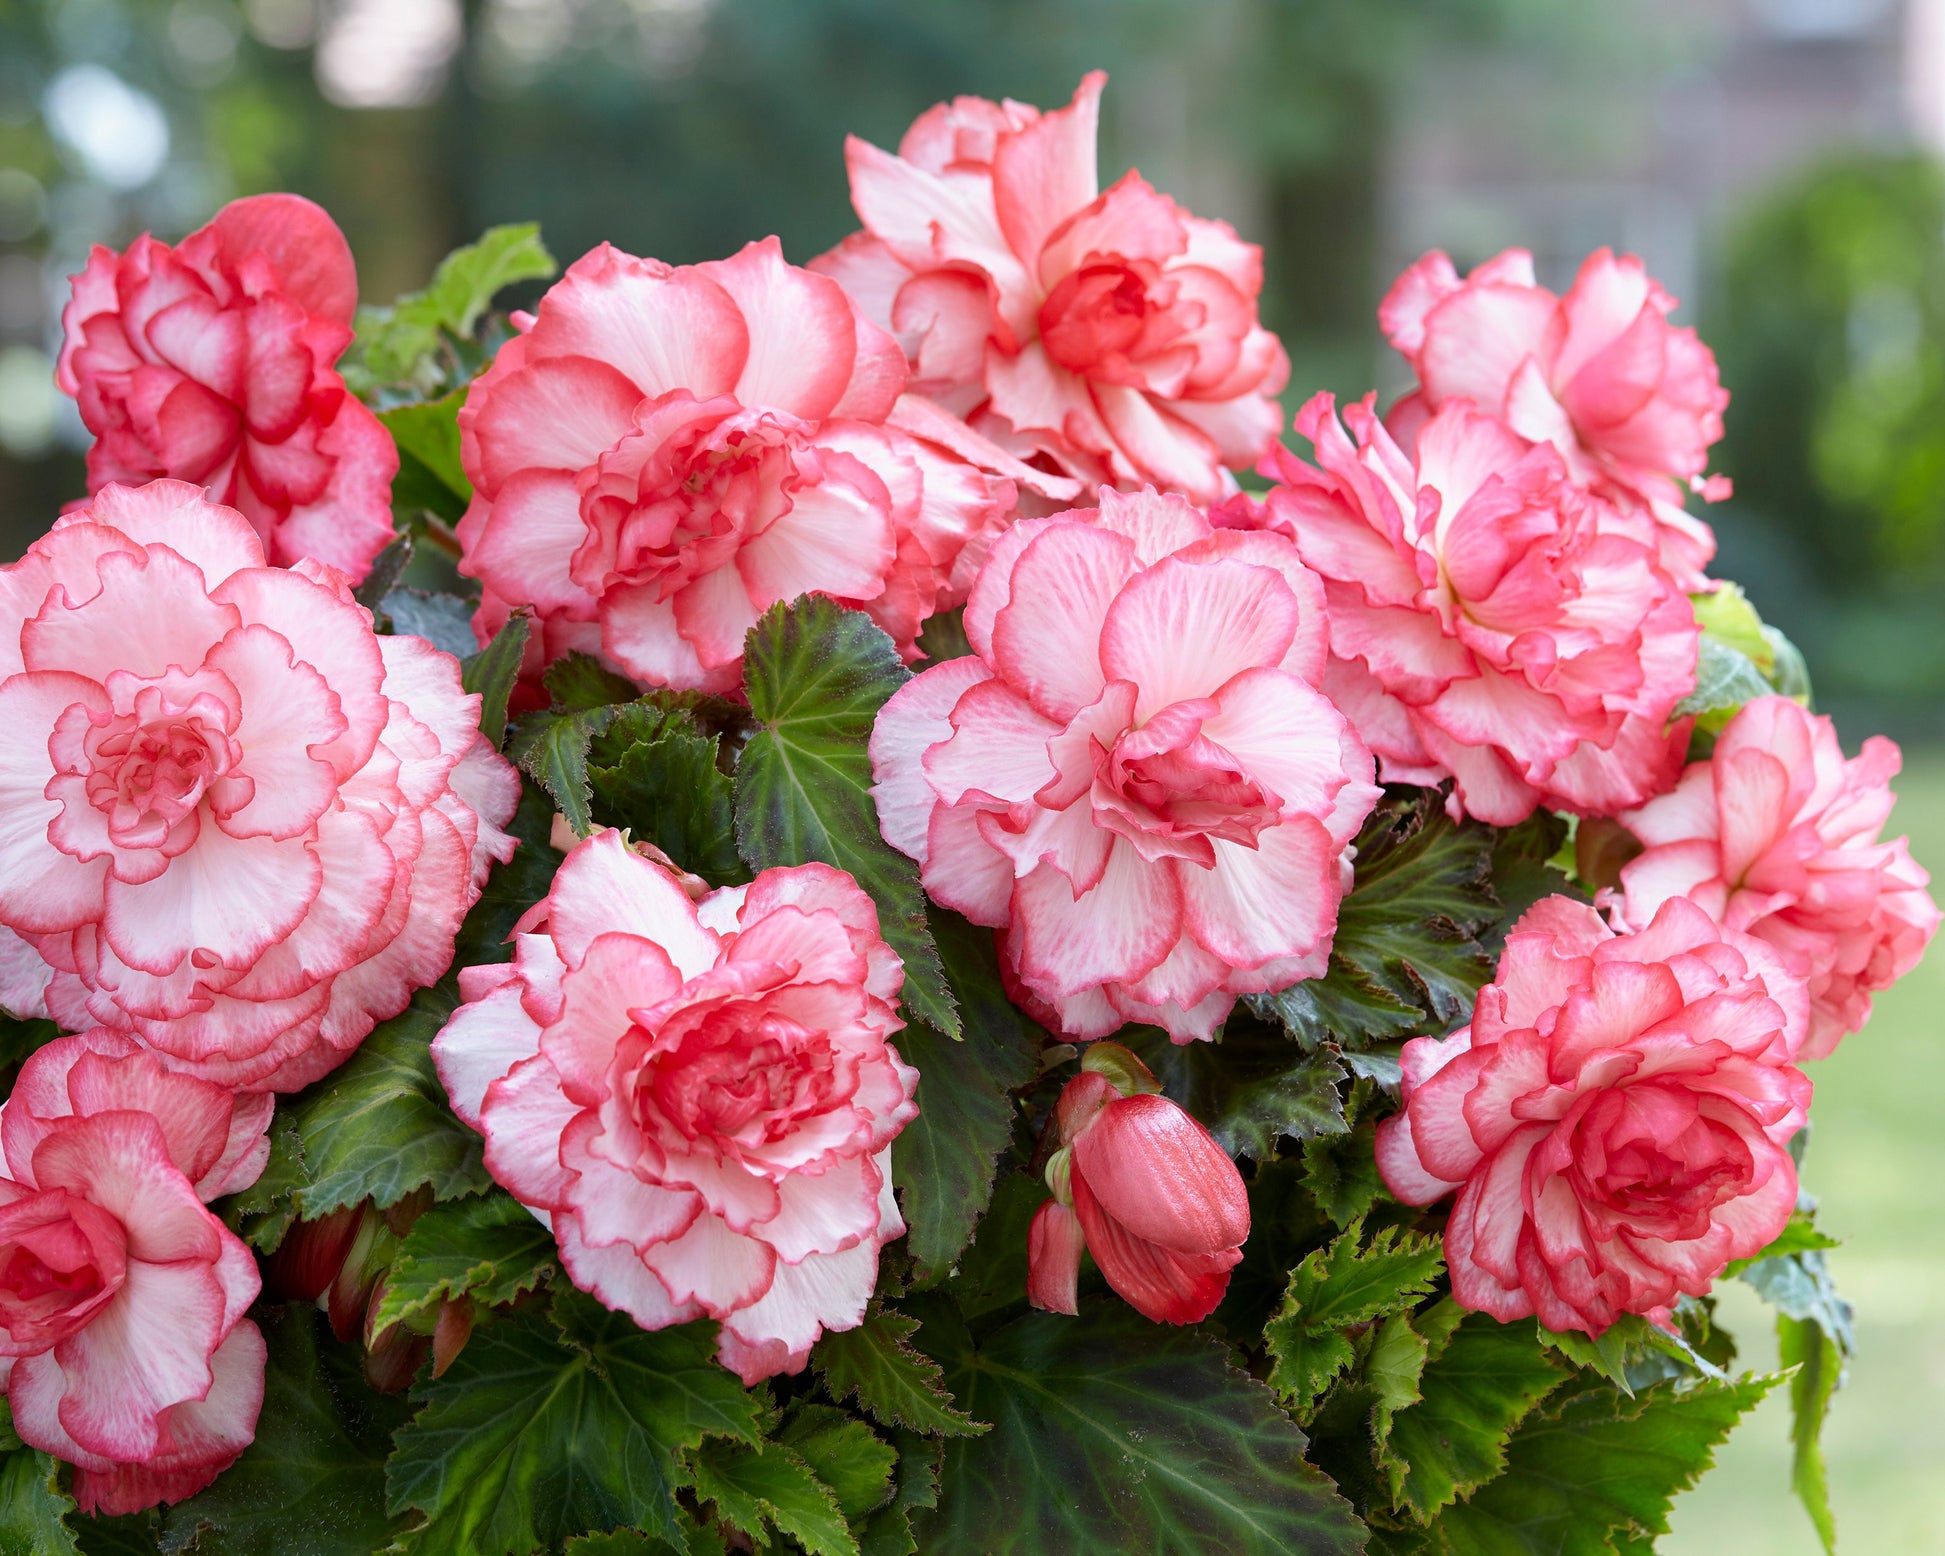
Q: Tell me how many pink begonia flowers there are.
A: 11